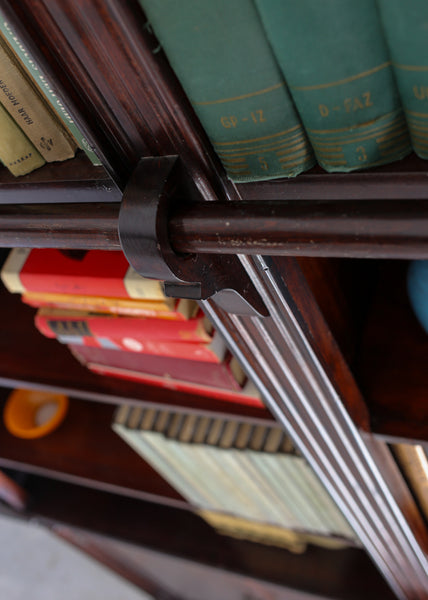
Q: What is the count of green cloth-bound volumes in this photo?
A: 3